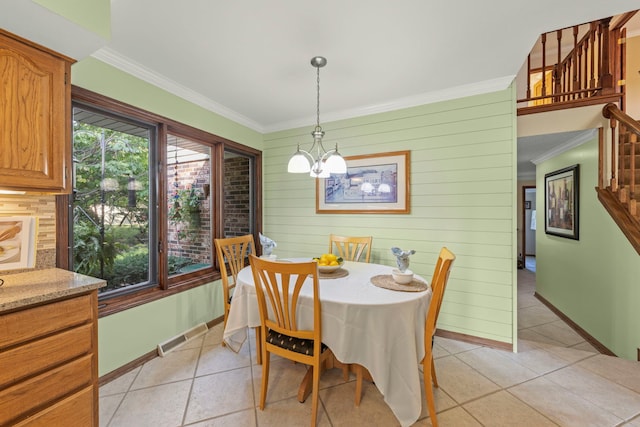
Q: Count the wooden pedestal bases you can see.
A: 1